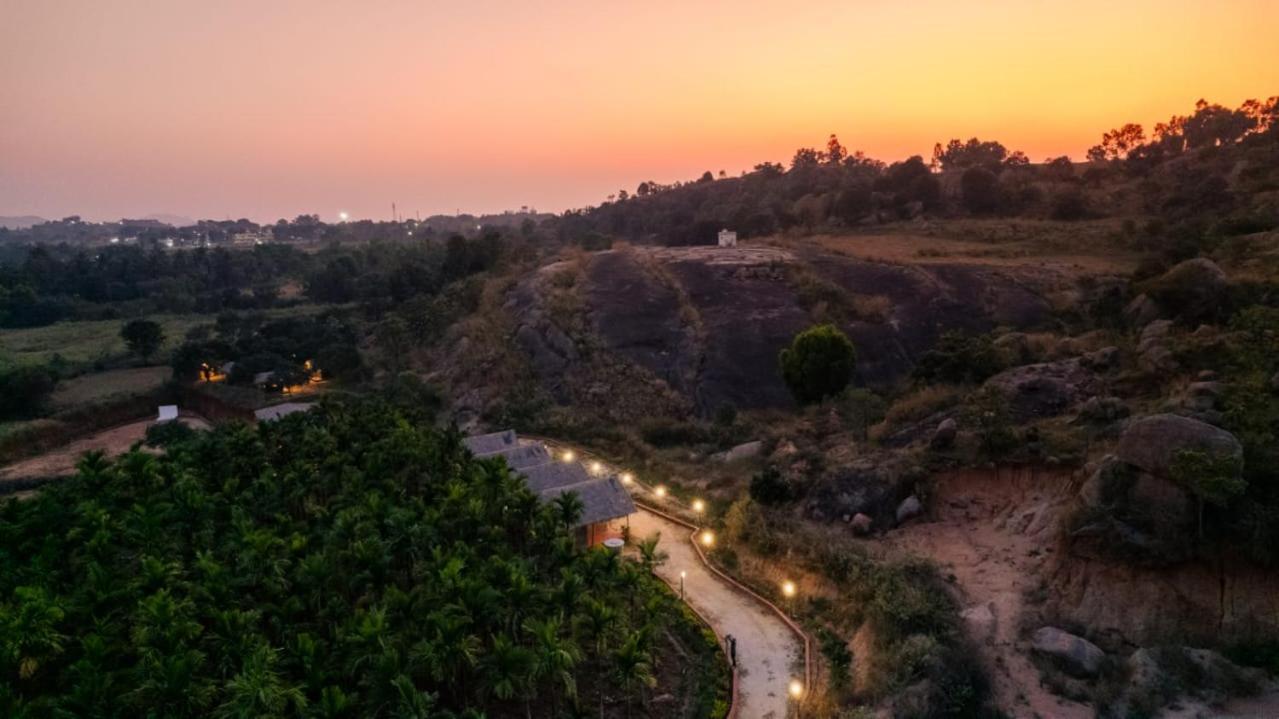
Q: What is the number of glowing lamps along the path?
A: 9